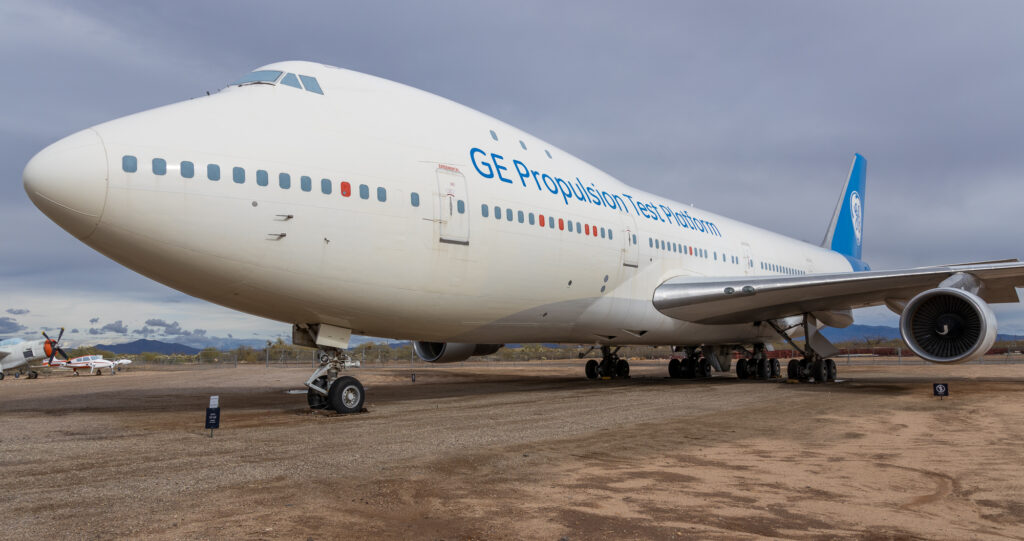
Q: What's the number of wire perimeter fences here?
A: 1